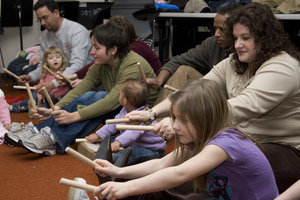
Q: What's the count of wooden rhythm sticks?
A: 14